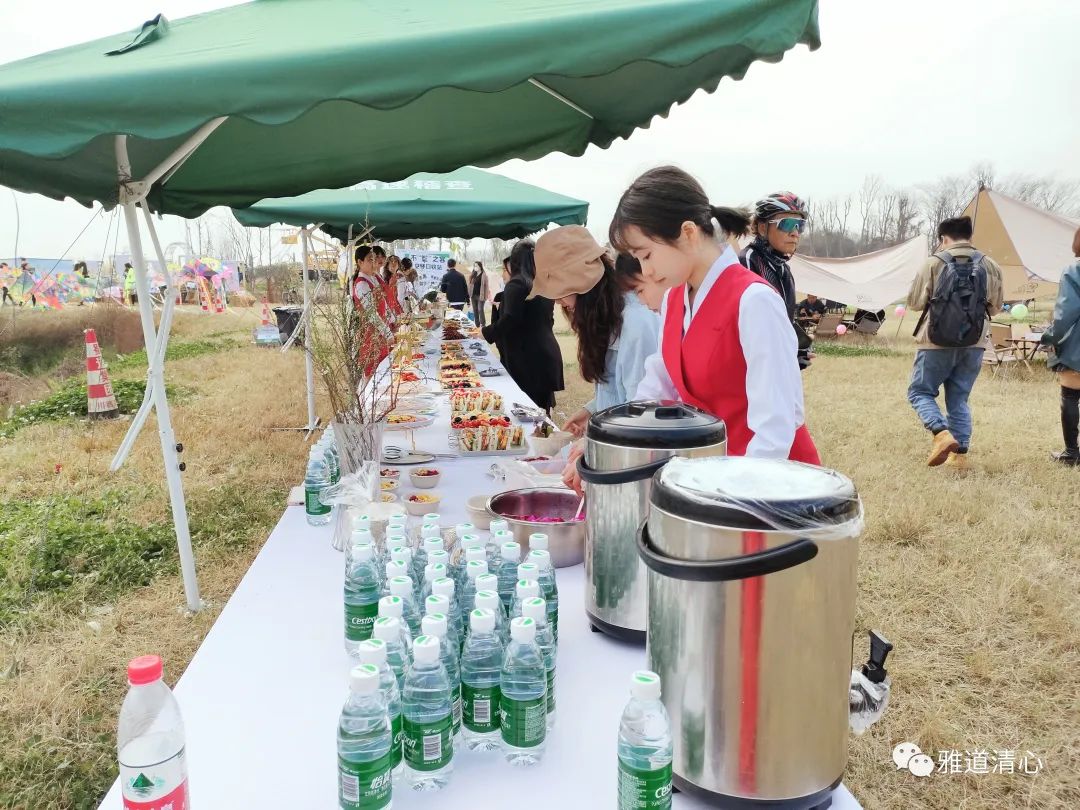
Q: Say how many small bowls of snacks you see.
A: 5